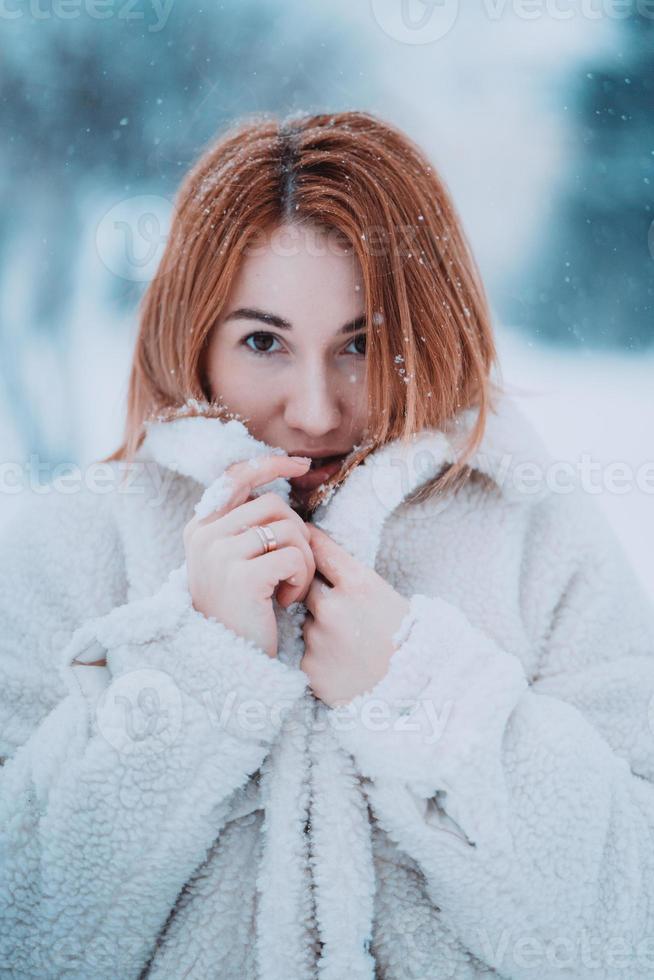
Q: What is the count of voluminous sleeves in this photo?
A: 2